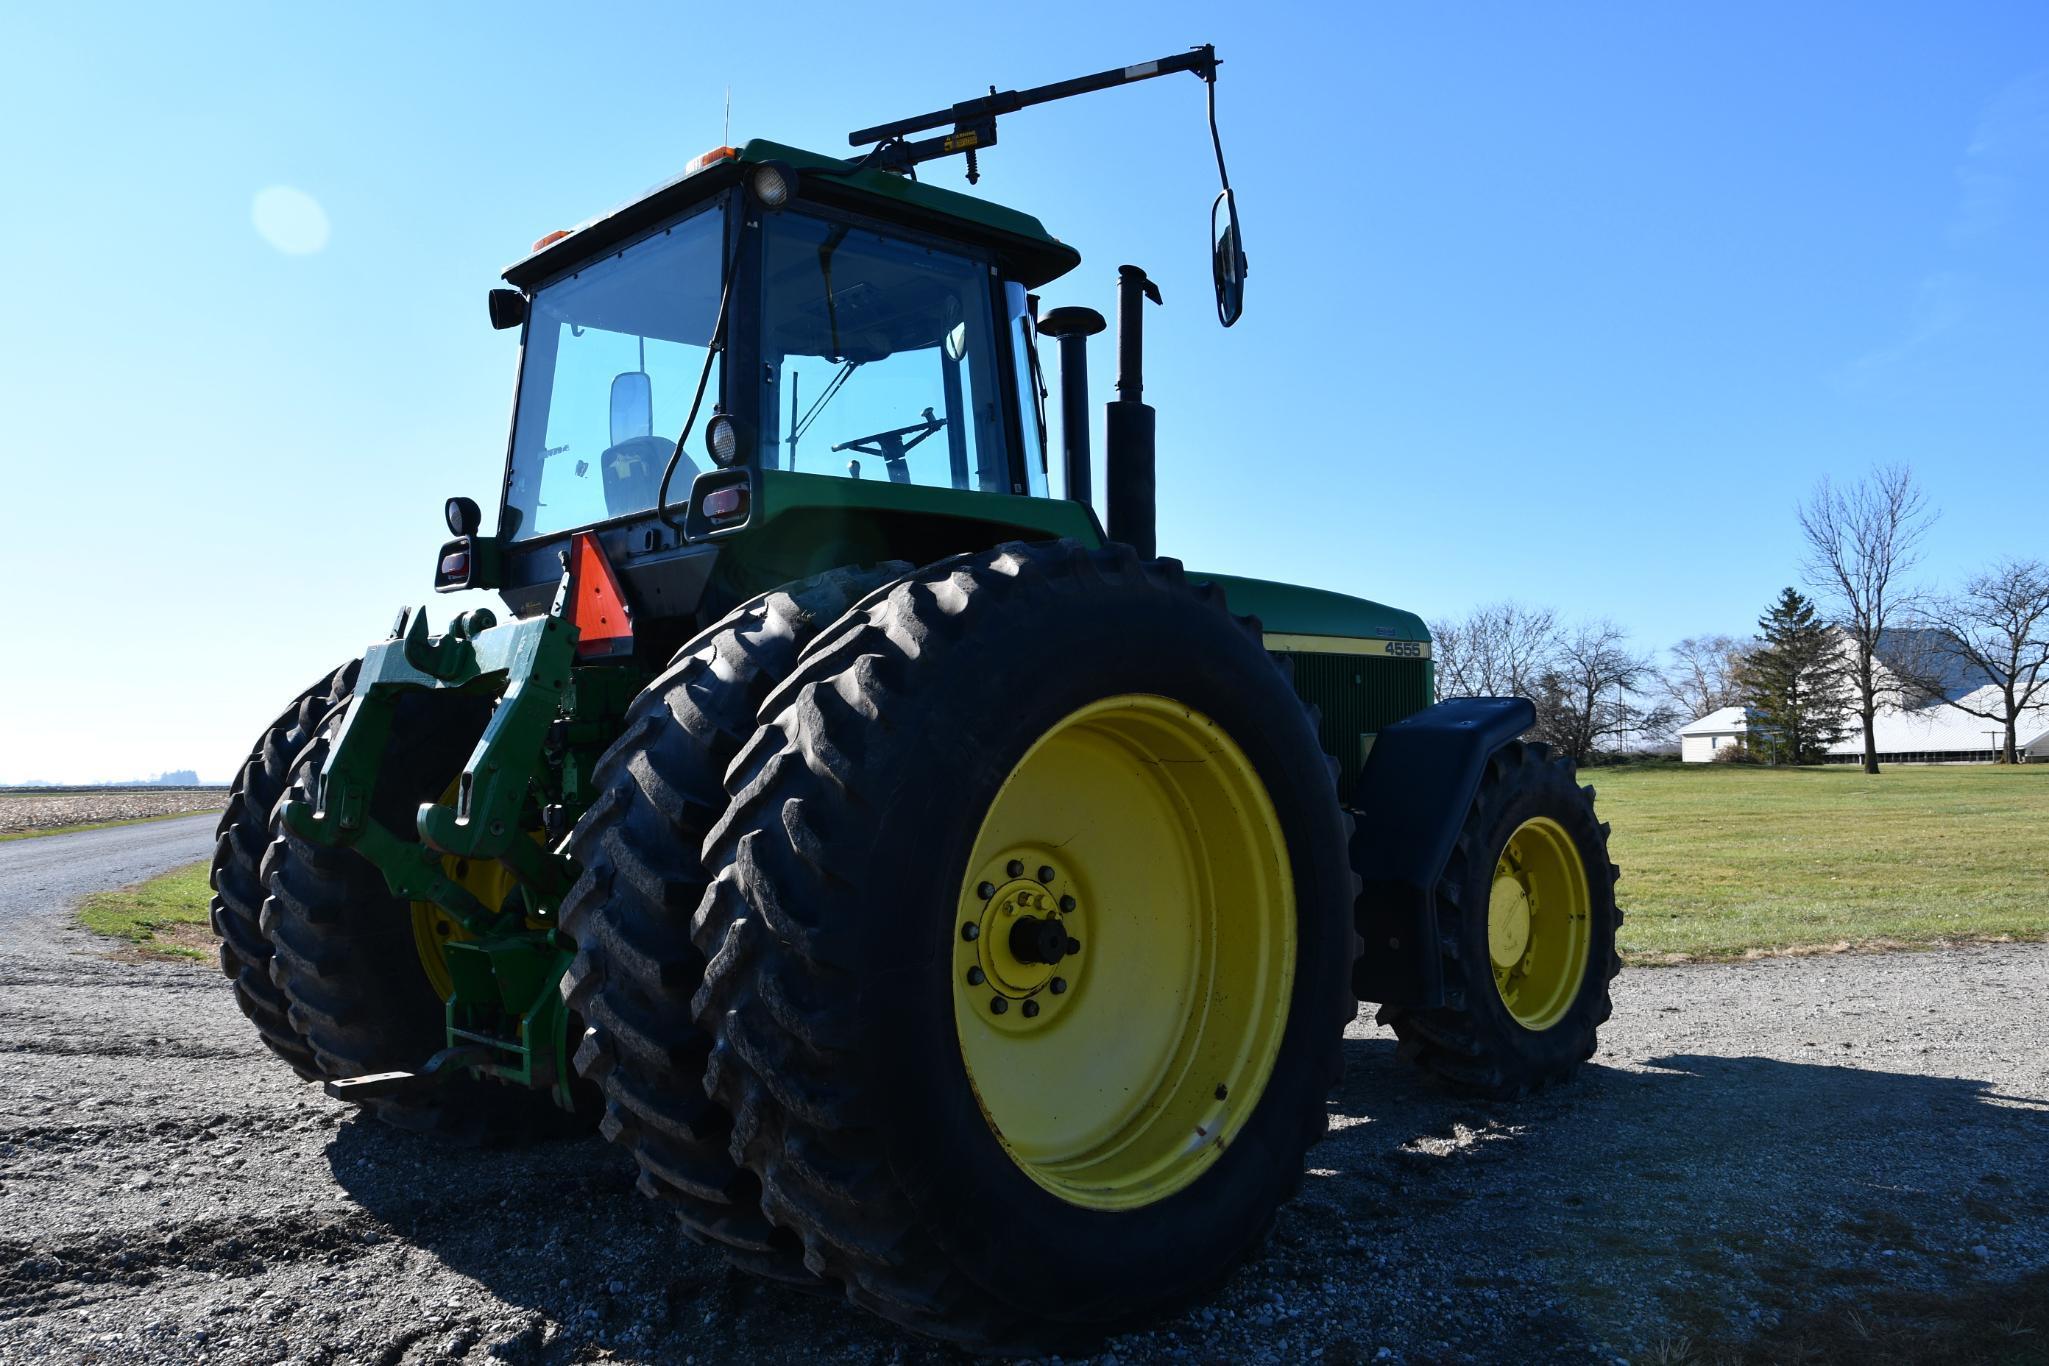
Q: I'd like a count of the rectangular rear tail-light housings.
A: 2